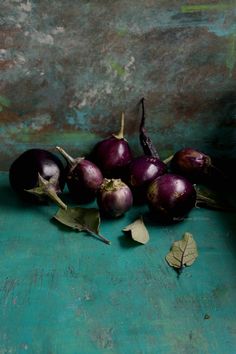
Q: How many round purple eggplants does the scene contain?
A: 7